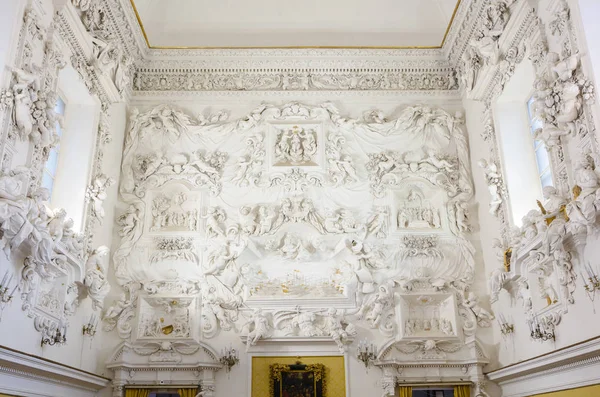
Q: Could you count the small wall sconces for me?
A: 8